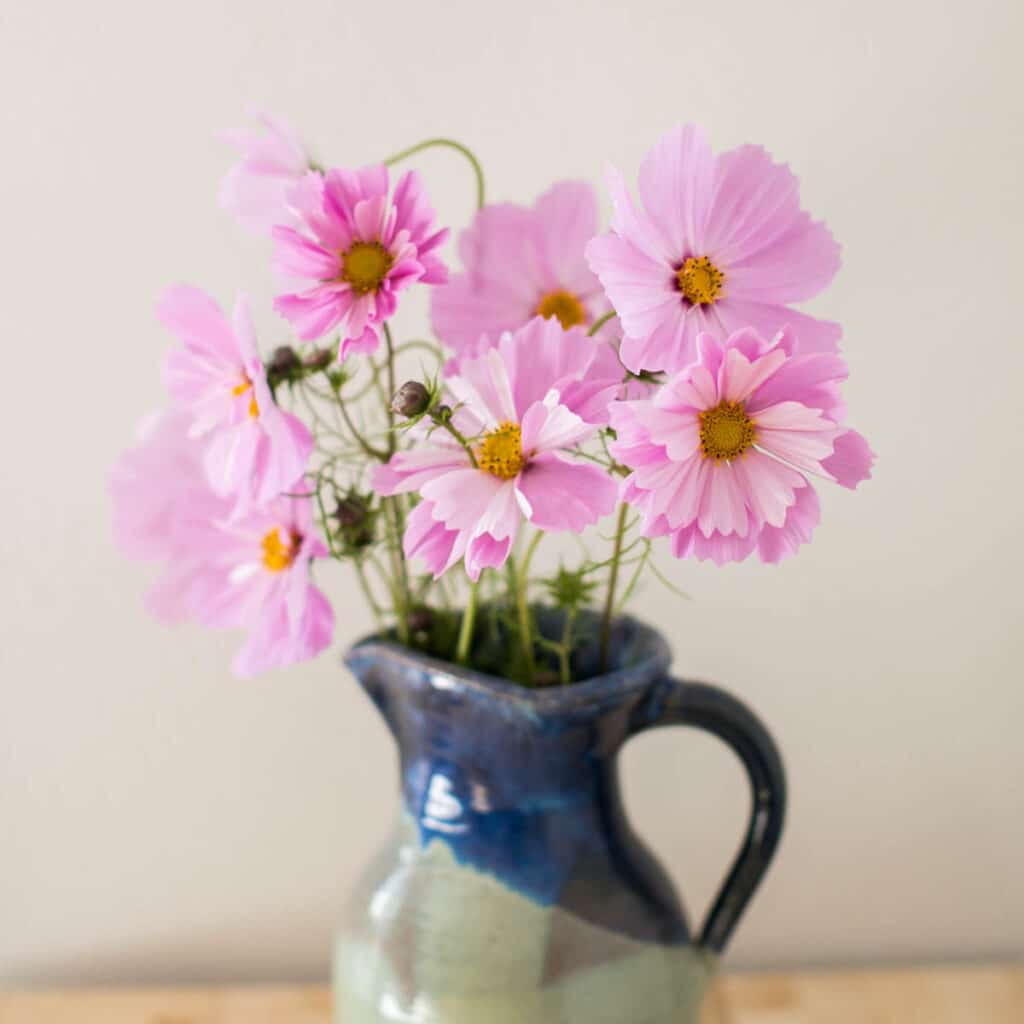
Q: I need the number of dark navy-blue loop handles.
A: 1